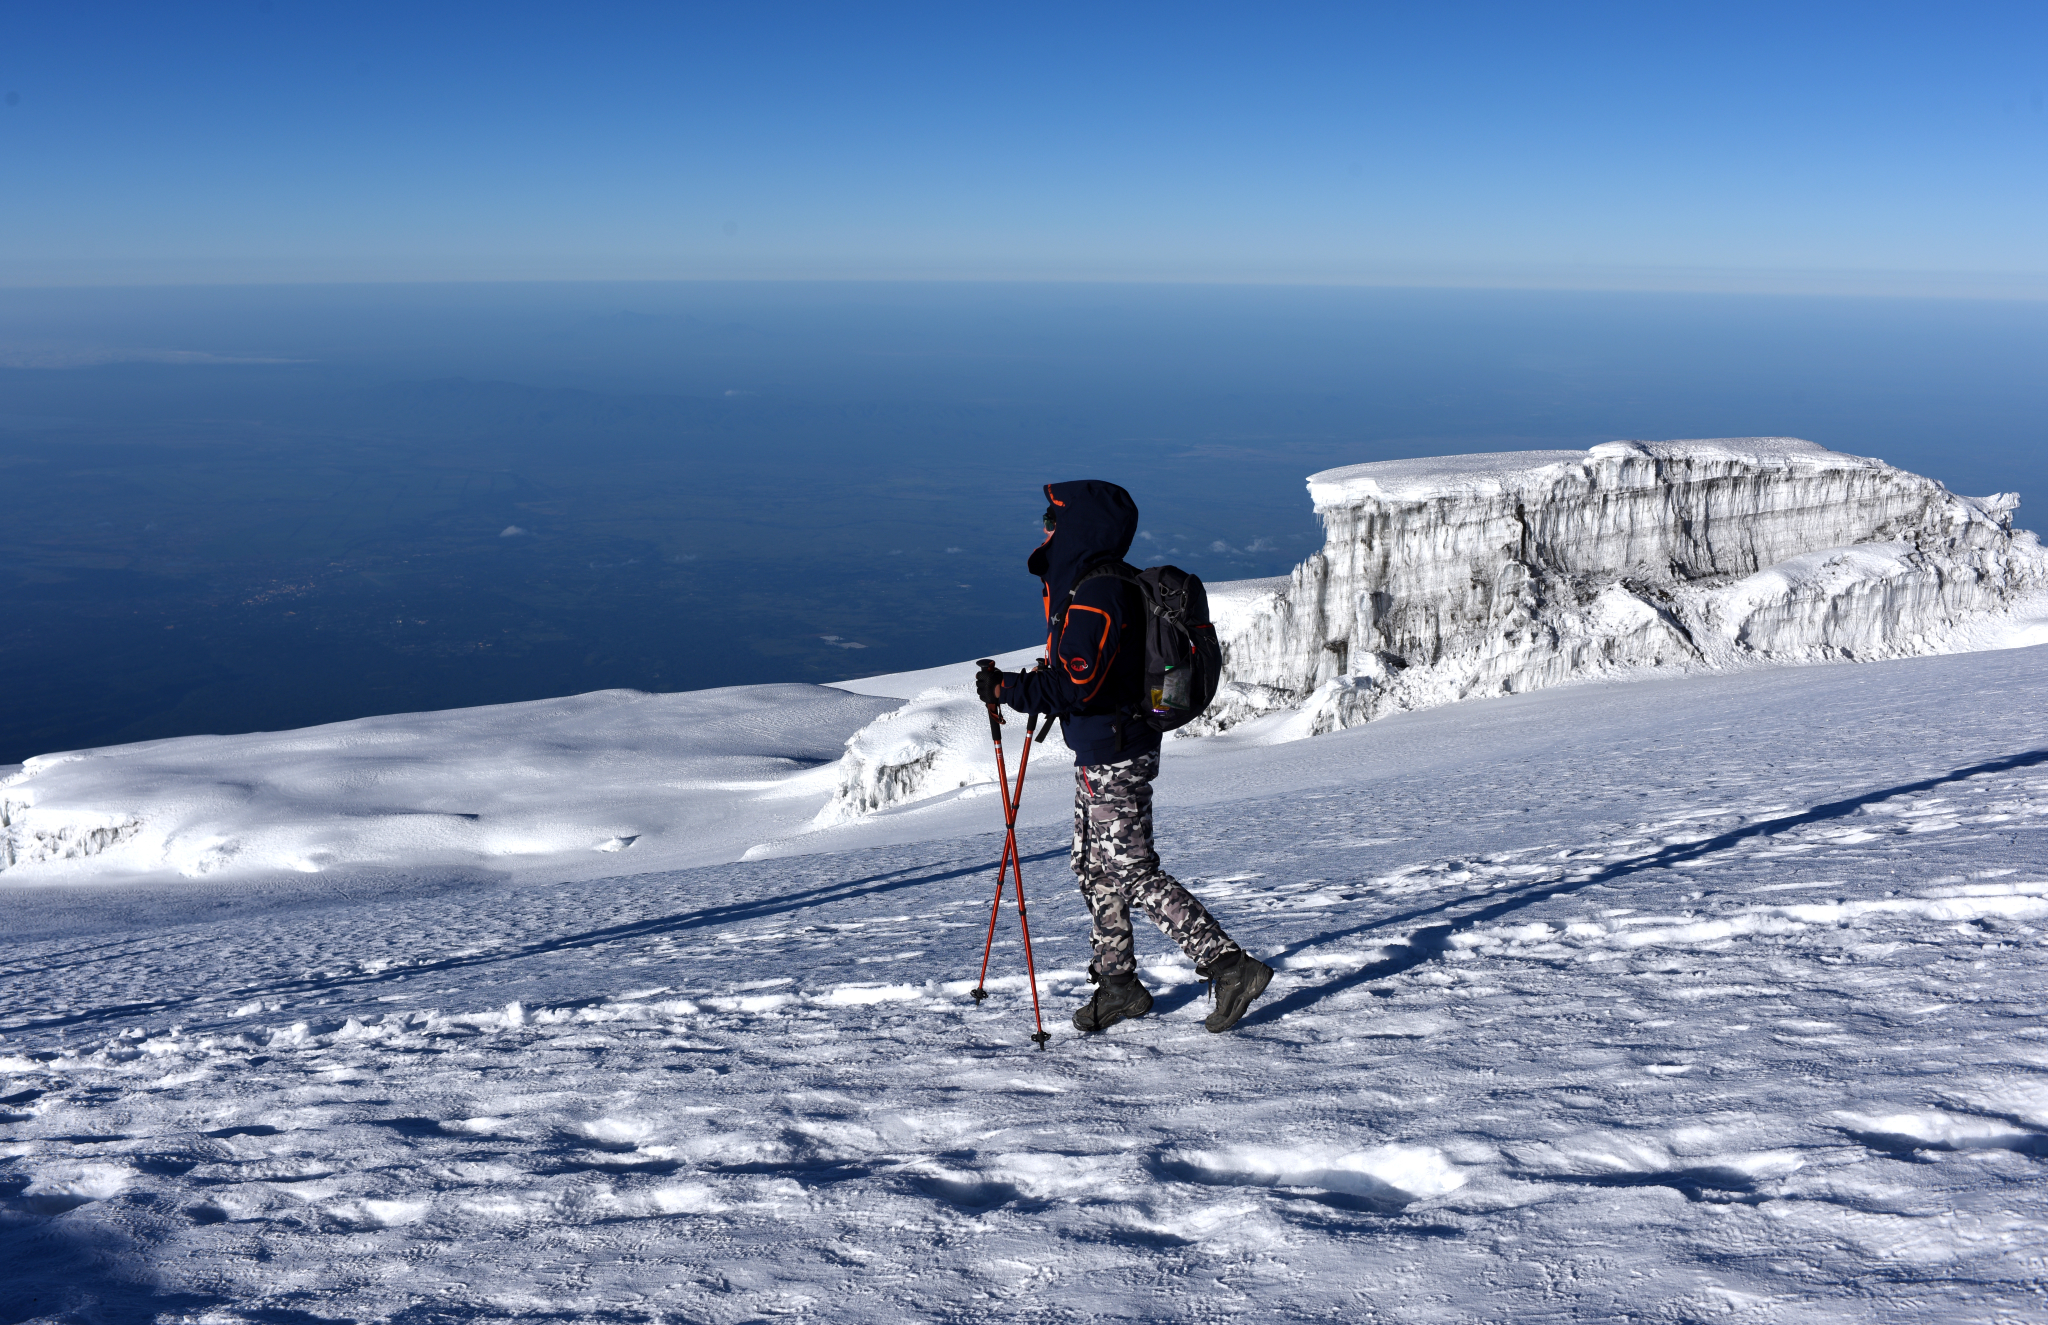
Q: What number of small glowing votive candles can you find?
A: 0